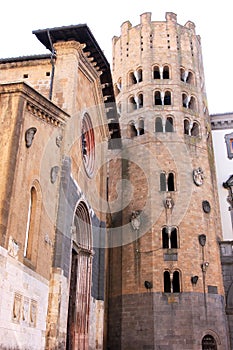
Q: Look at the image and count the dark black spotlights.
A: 2